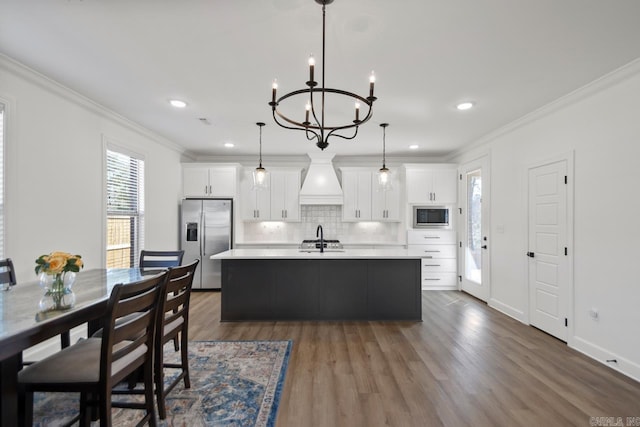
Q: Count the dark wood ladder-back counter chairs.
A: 4